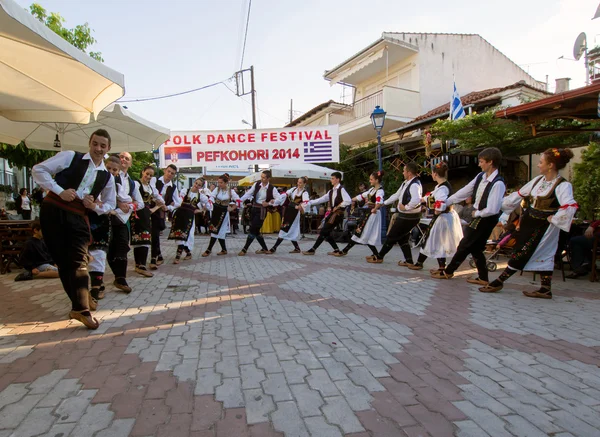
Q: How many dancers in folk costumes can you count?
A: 15